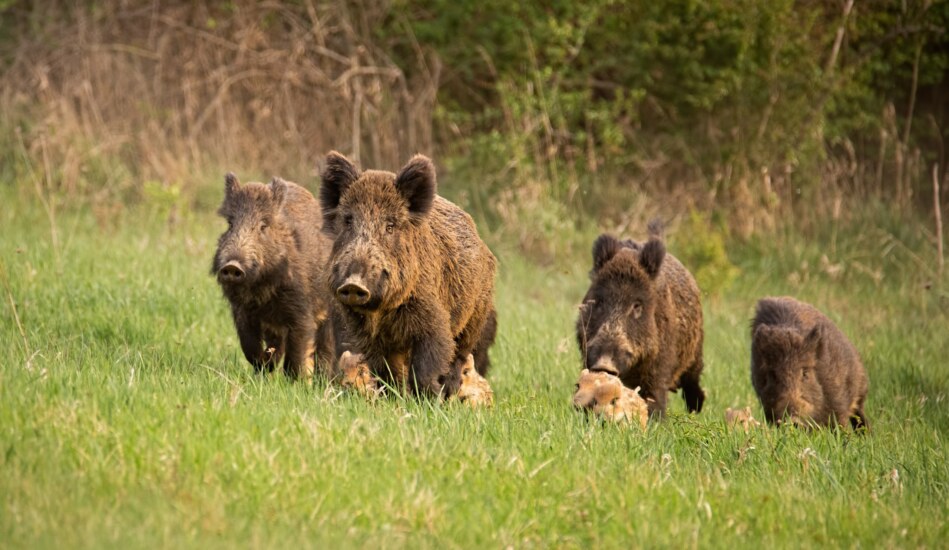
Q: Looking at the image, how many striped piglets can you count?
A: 5